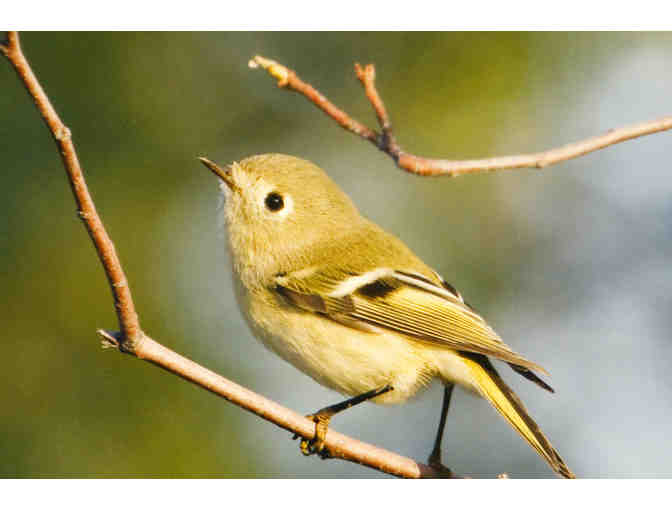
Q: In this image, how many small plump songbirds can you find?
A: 1